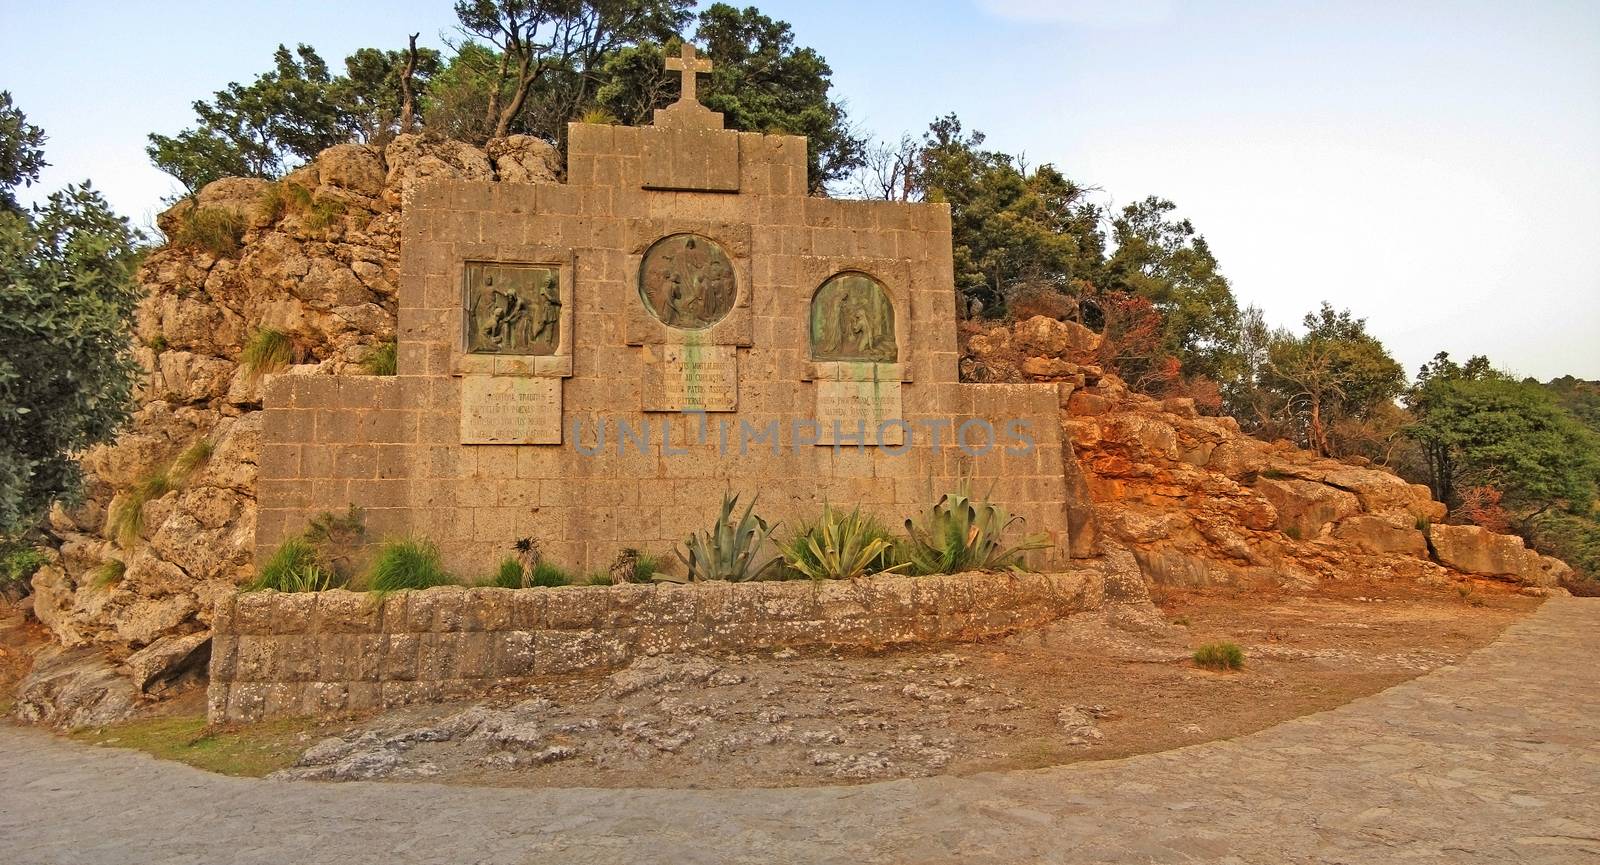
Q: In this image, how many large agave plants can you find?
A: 3